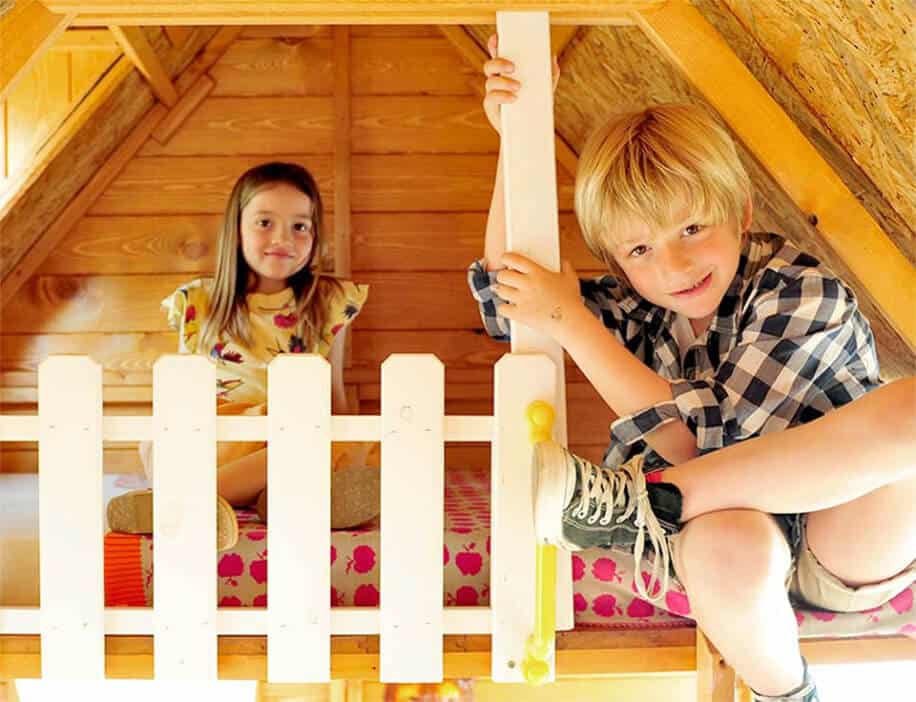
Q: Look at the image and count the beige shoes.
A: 2